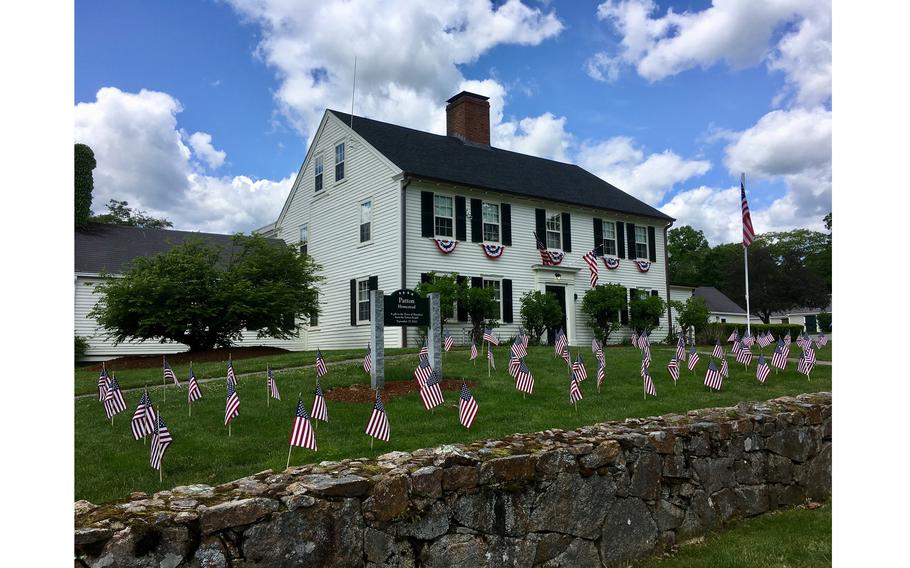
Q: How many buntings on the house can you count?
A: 5